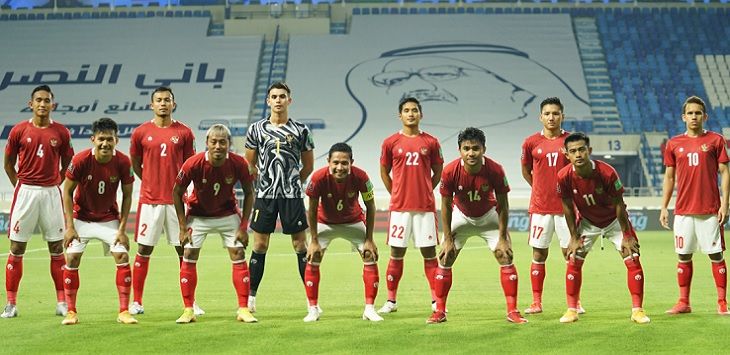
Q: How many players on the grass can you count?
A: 11